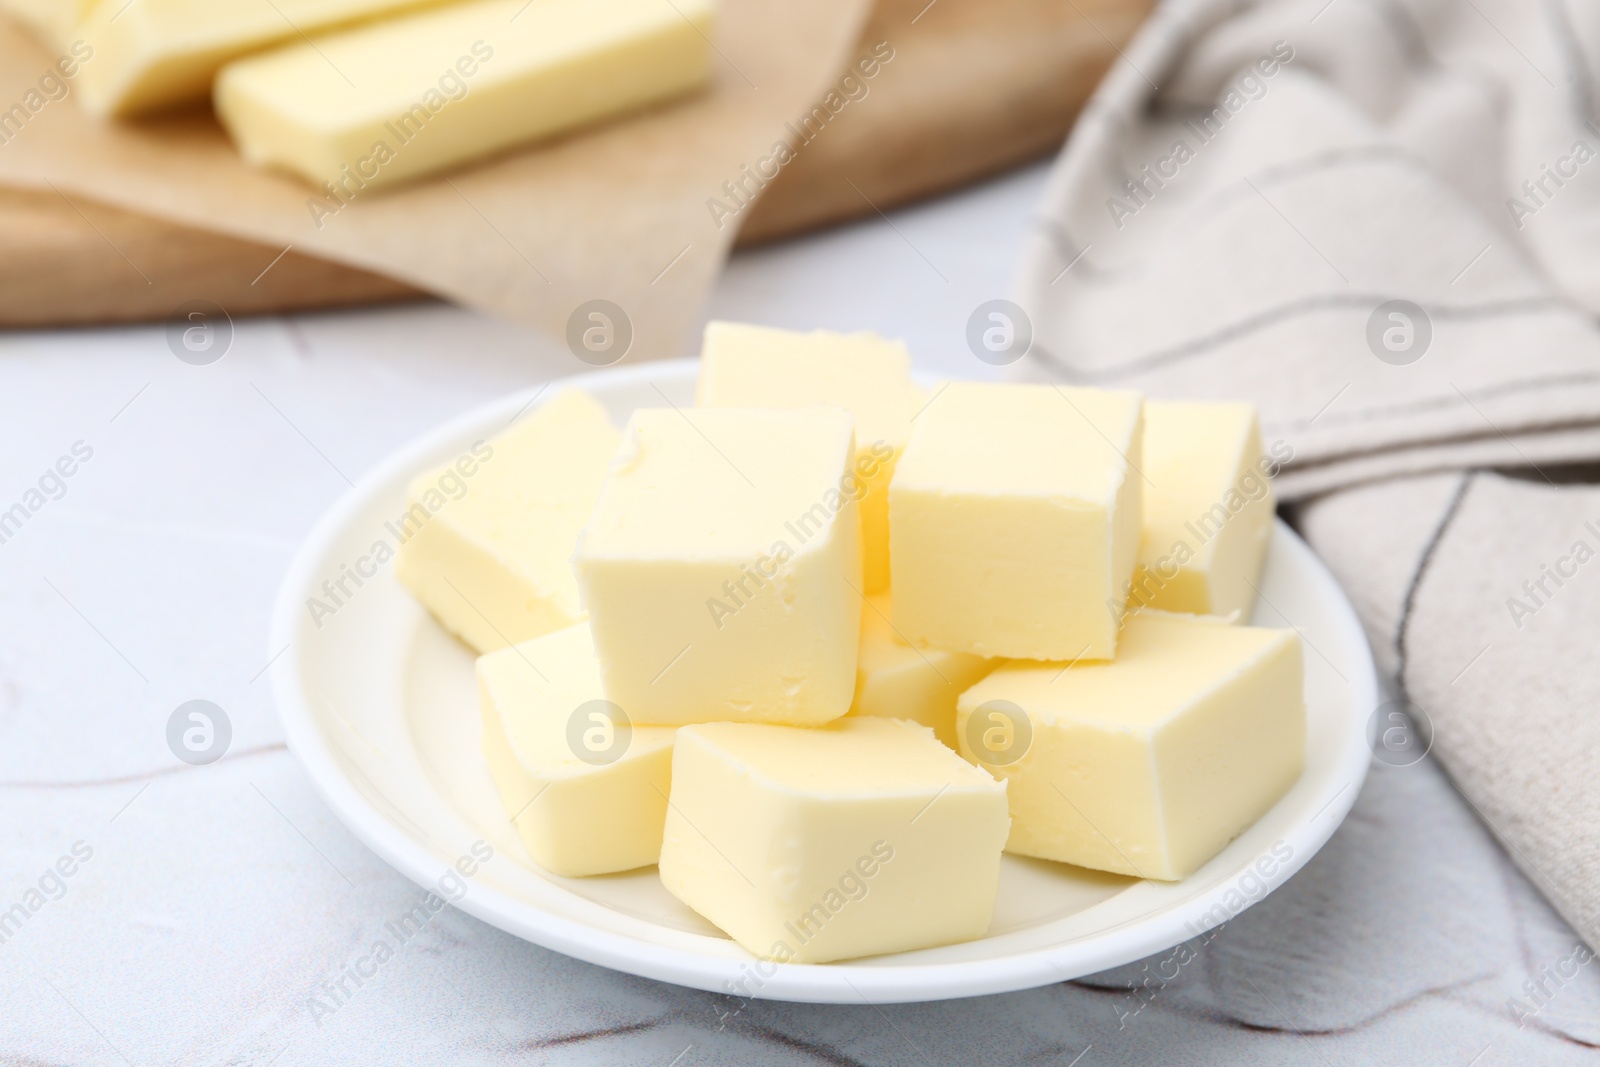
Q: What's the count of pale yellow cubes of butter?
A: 9